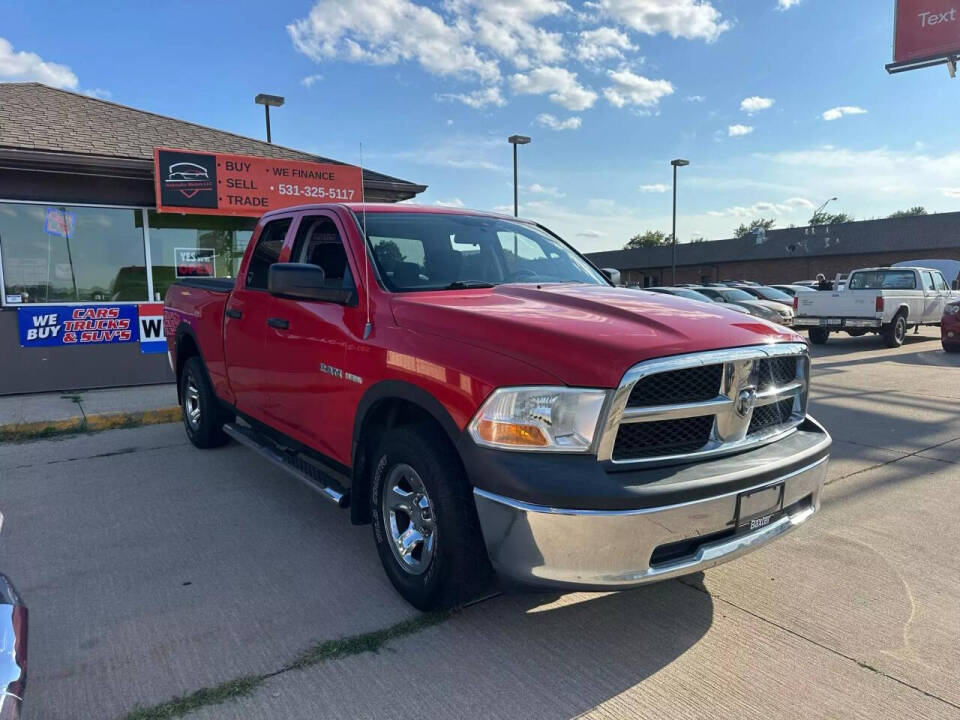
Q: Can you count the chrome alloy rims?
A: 2